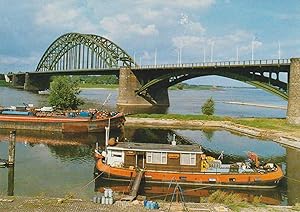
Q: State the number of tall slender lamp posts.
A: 10